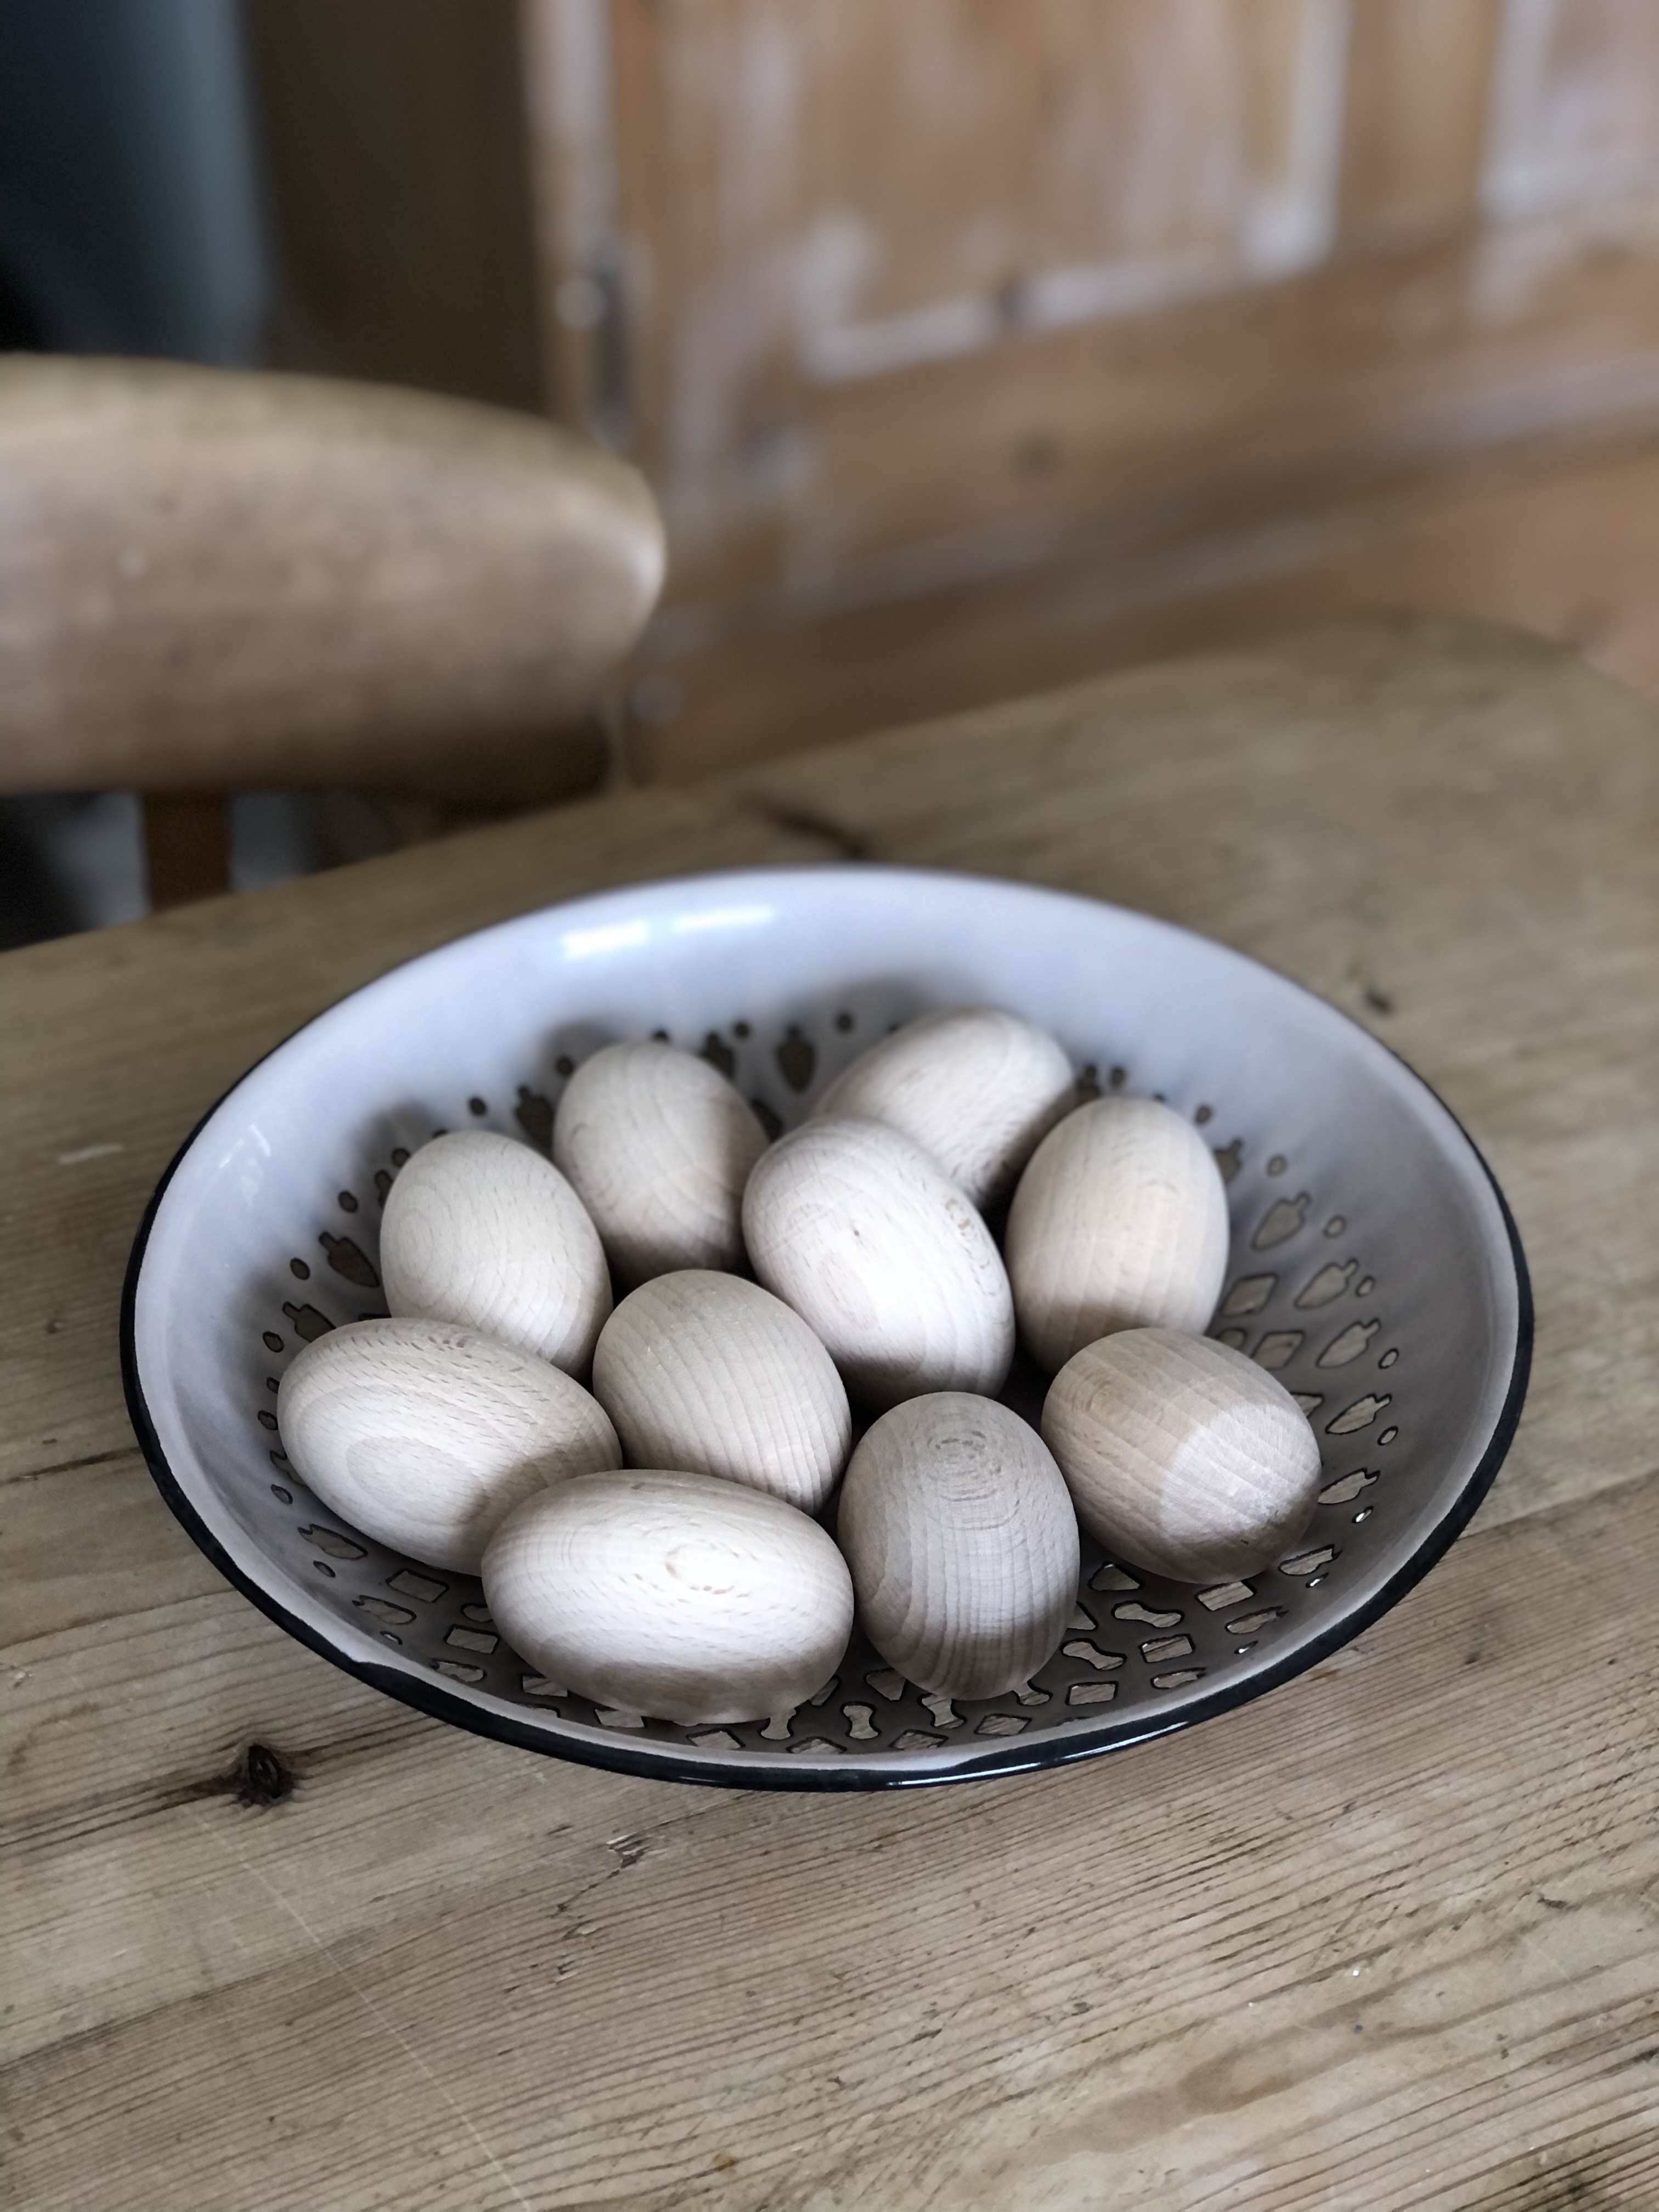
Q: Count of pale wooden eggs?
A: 10